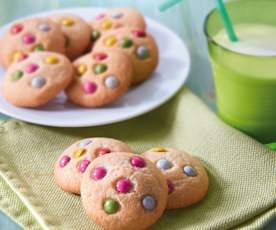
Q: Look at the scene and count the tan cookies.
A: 9